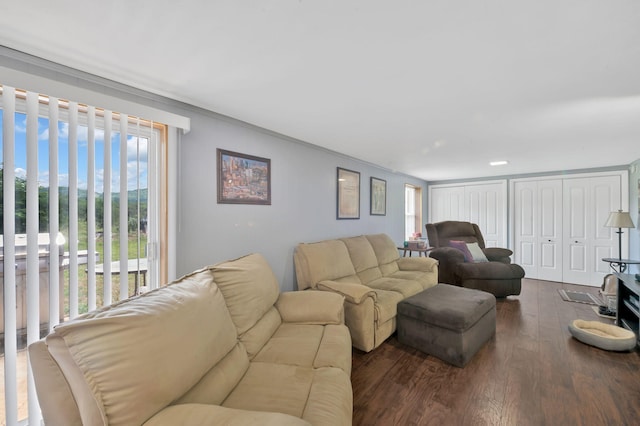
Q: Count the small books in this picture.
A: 0